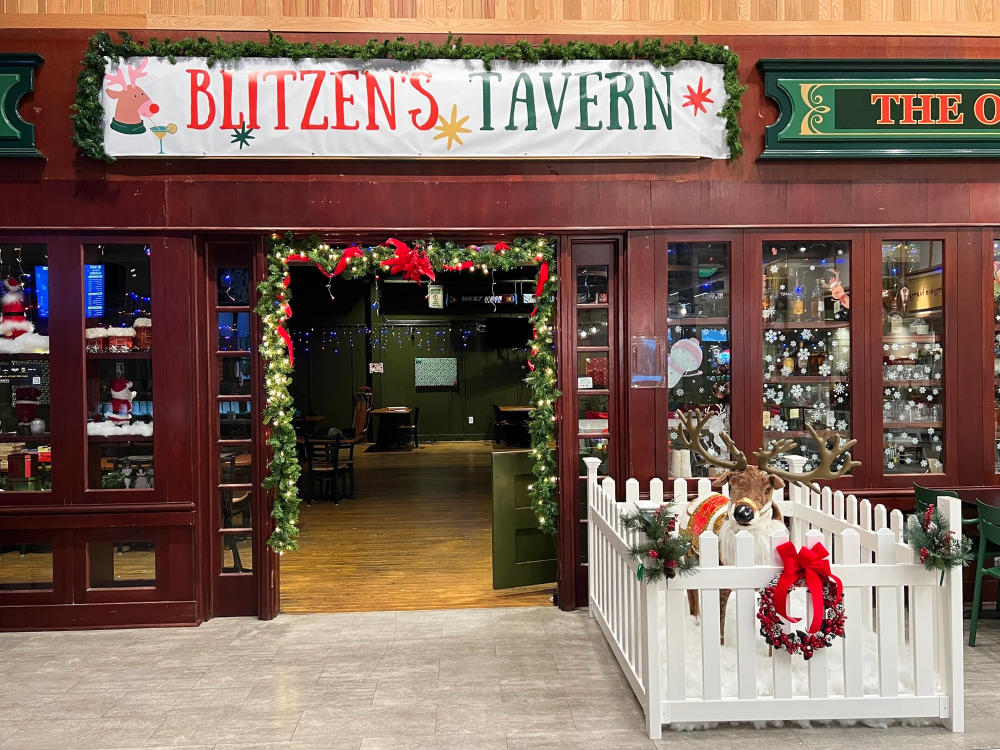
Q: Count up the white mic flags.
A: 0